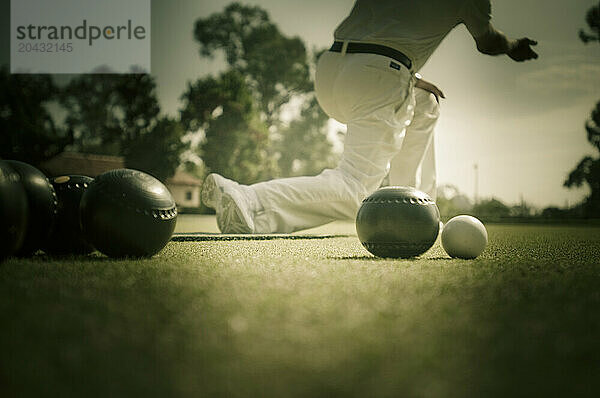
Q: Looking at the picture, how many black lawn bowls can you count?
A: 5